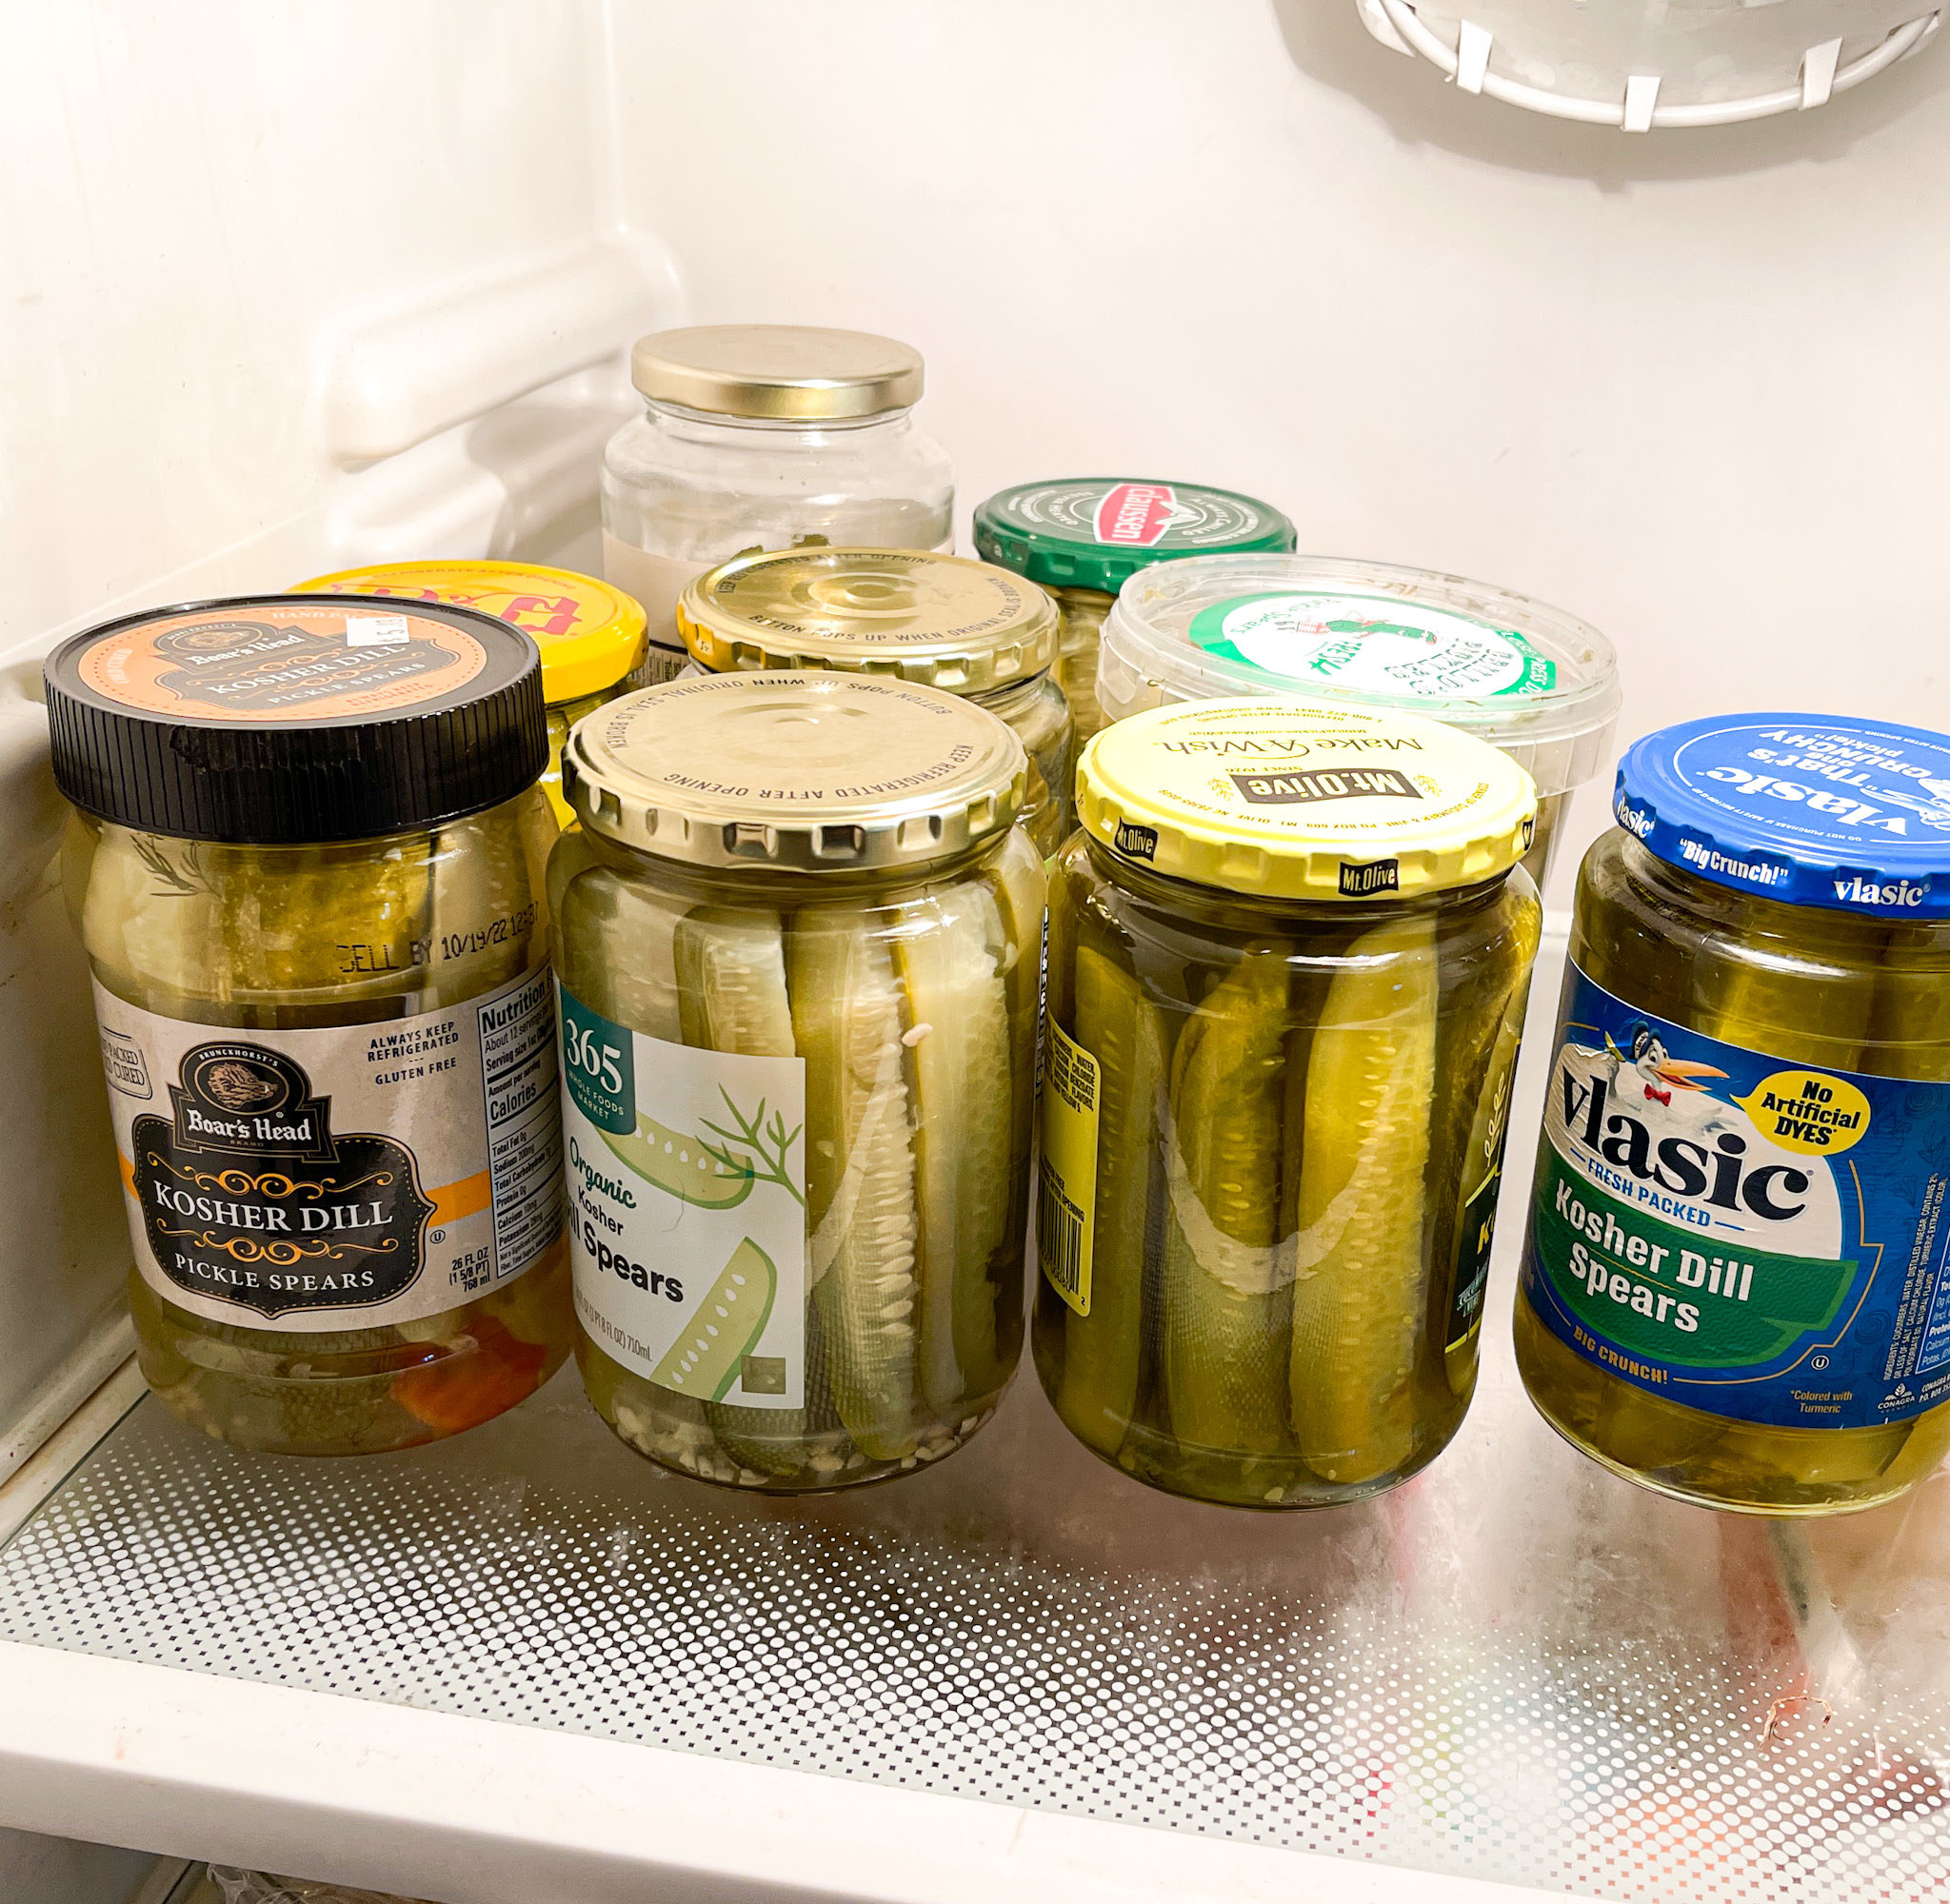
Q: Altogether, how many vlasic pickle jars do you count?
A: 1